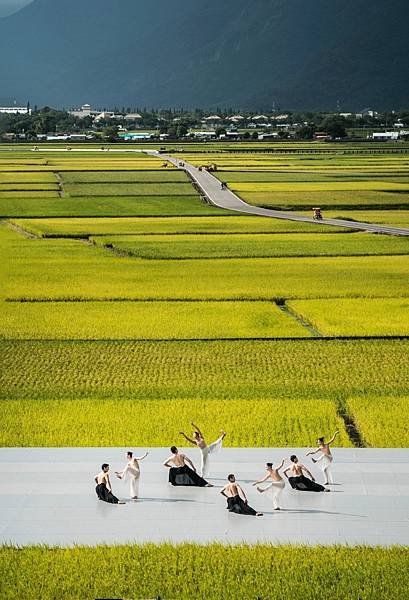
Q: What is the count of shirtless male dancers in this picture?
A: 4